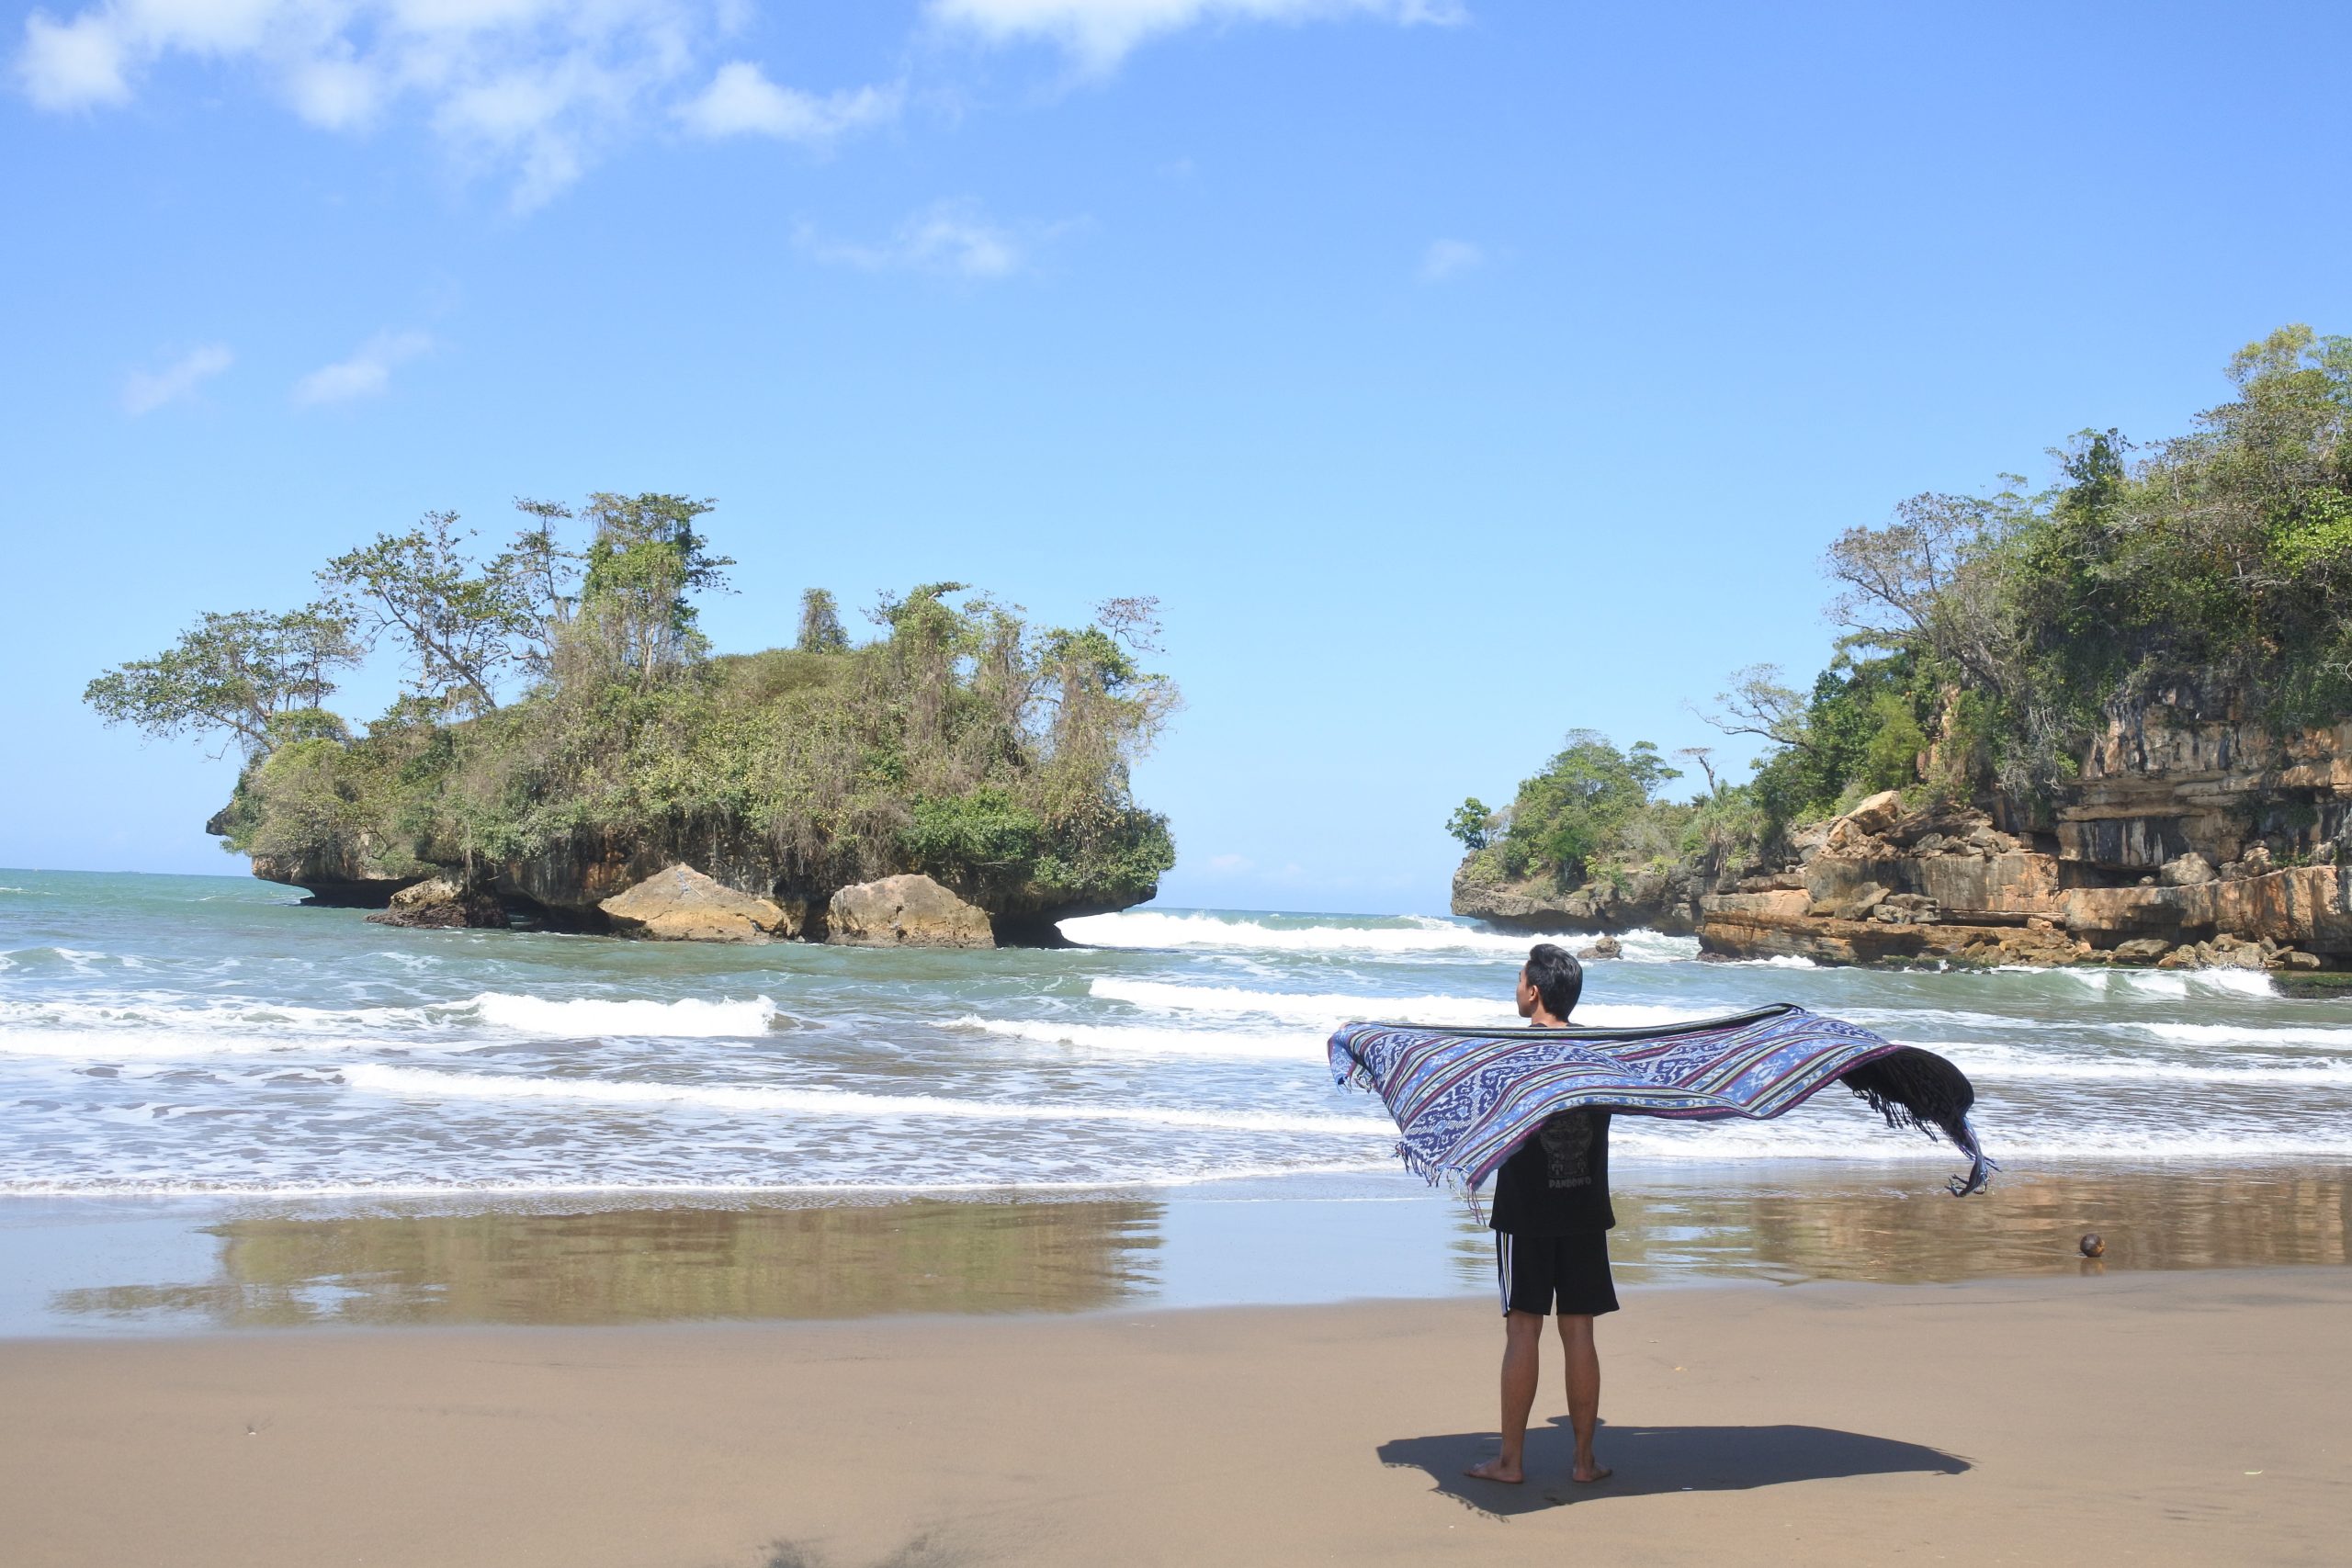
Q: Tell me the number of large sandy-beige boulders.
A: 2